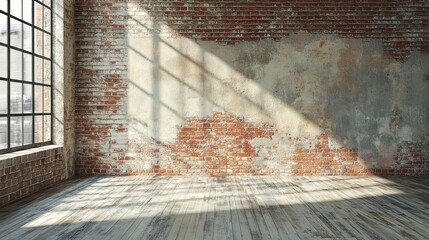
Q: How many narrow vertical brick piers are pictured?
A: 1